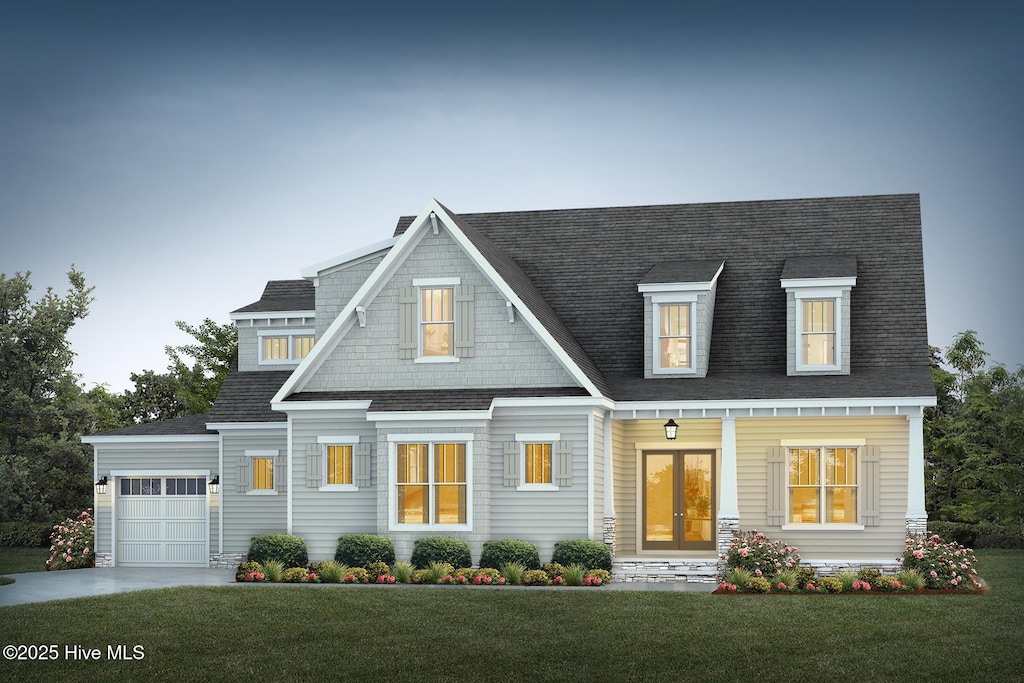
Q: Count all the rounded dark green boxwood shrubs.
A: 5